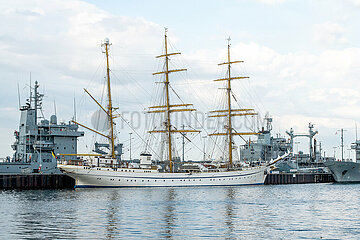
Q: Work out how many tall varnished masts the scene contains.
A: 3